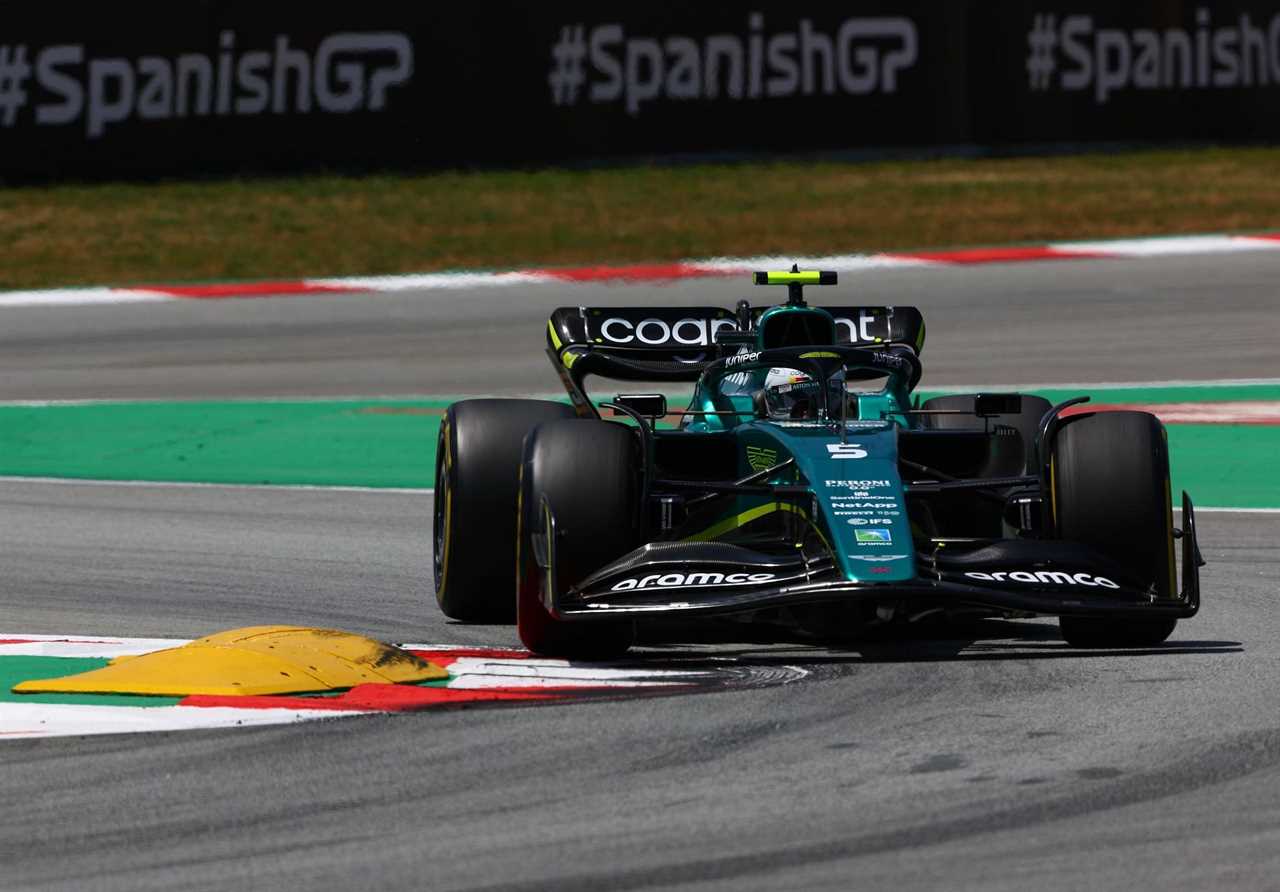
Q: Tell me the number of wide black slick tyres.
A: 4